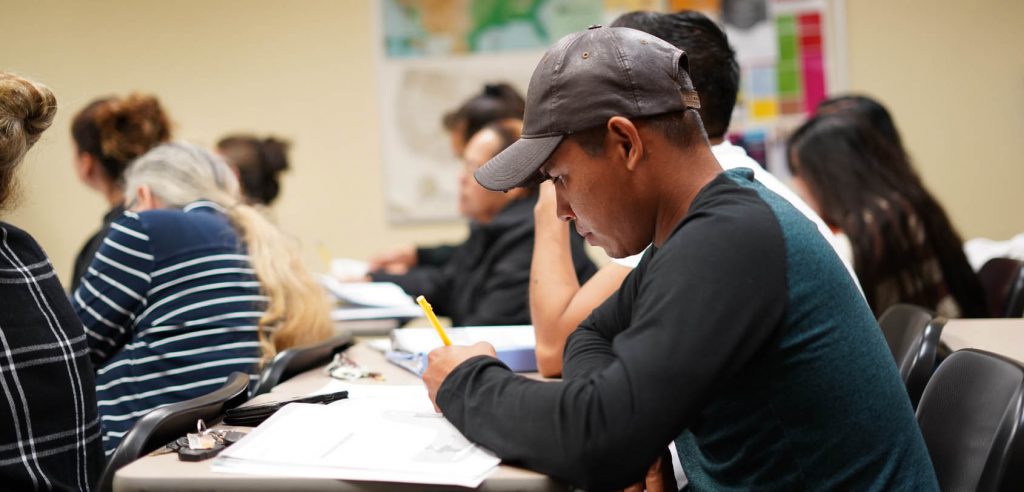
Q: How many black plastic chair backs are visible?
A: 5